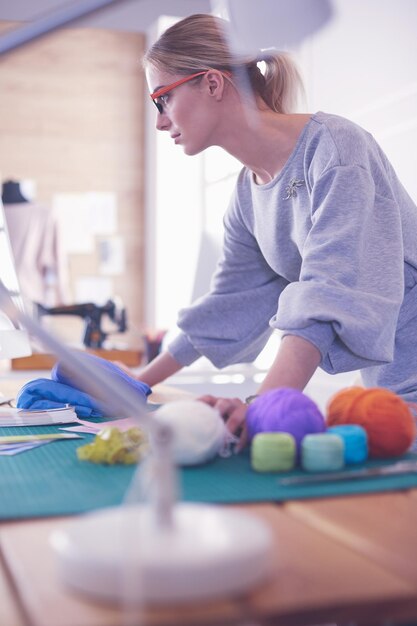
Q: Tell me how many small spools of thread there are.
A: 3